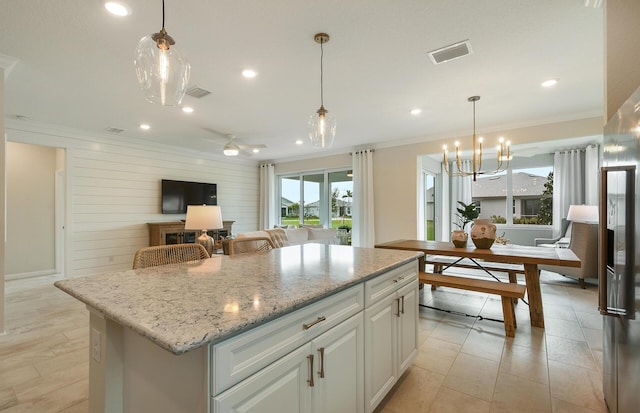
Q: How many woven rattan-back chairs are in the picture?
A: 2